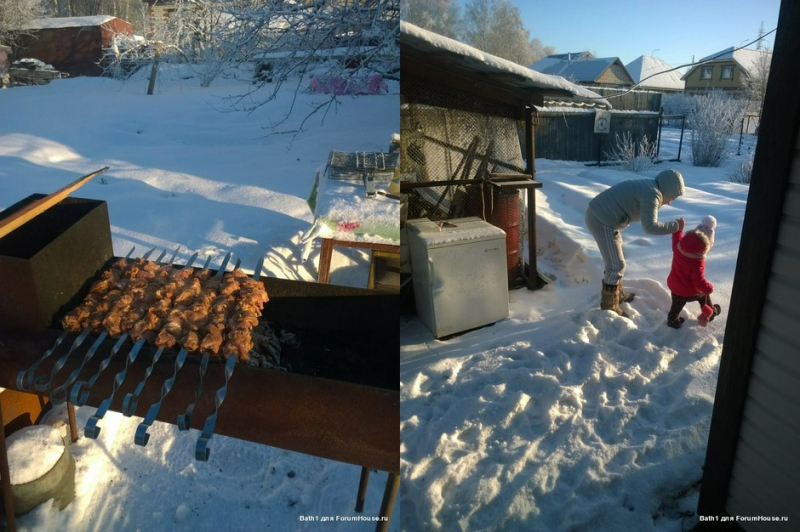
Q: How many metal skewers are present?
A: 9